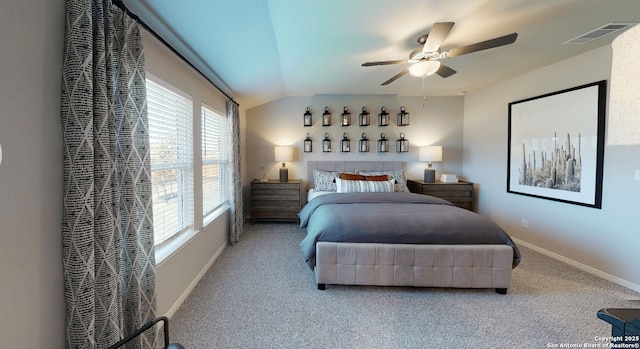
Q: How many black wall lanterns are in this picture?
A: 12